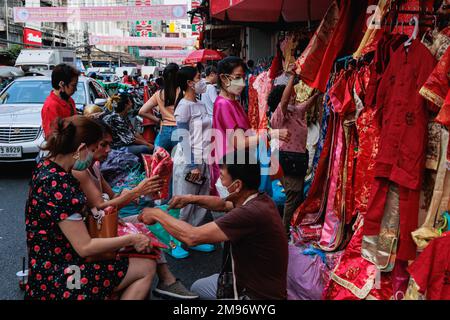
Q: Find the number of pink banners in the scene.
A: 3